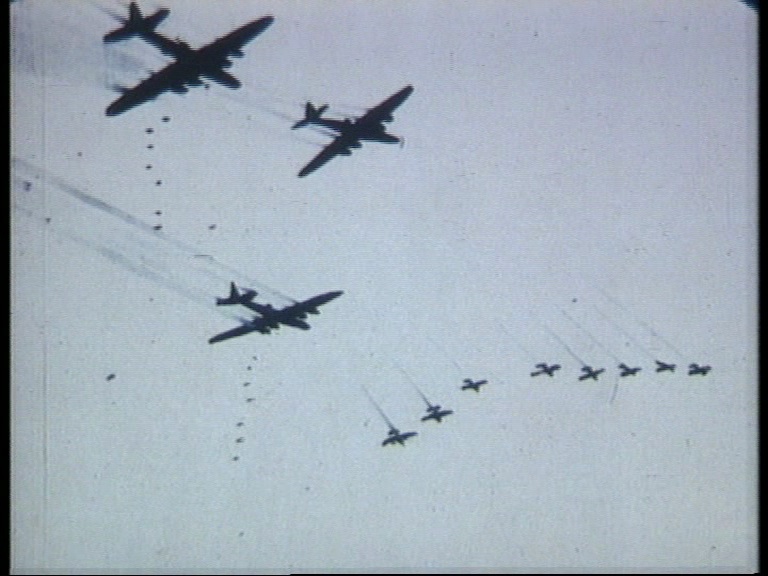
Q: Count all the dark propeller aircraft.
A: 11